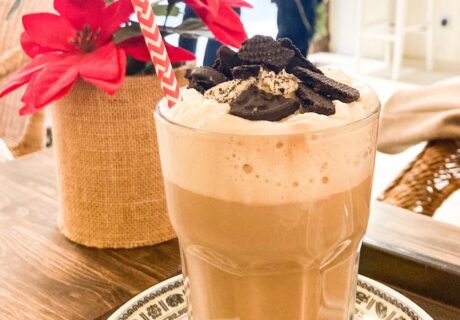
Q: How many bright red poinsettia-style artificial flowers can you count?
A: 2